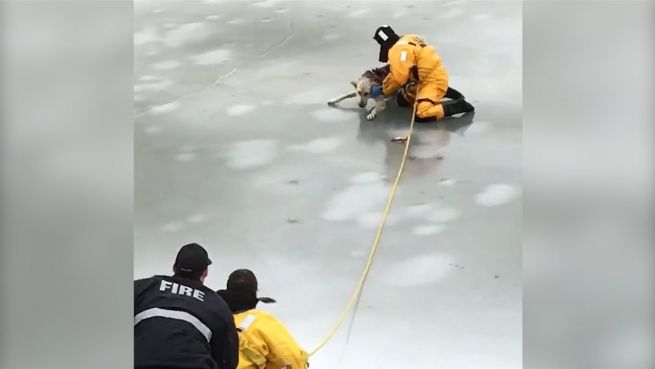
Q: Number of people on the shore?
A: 2